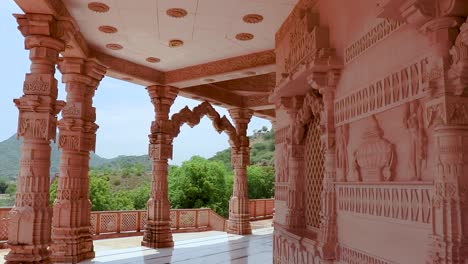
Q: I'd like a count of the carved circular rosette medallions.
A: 8